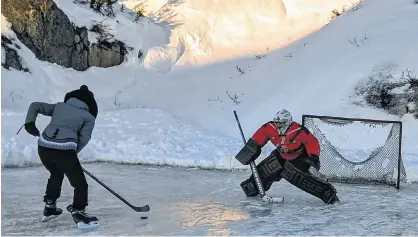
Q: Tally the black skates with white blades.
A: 2